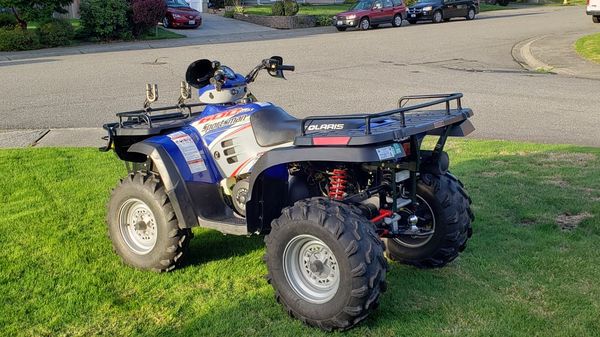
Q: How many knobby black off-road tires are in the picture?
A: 3